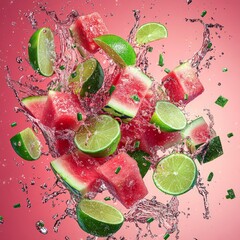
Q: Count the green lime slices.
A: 9